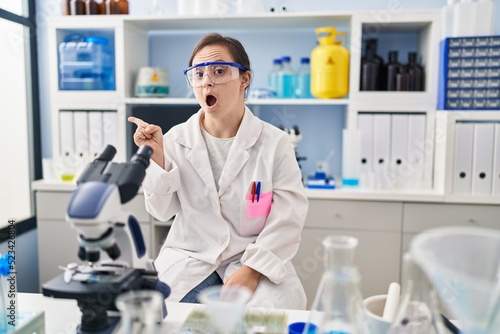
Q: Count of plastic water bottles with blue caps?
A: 3